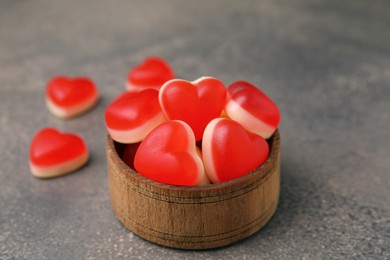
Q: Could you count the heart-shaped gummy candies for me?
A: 8